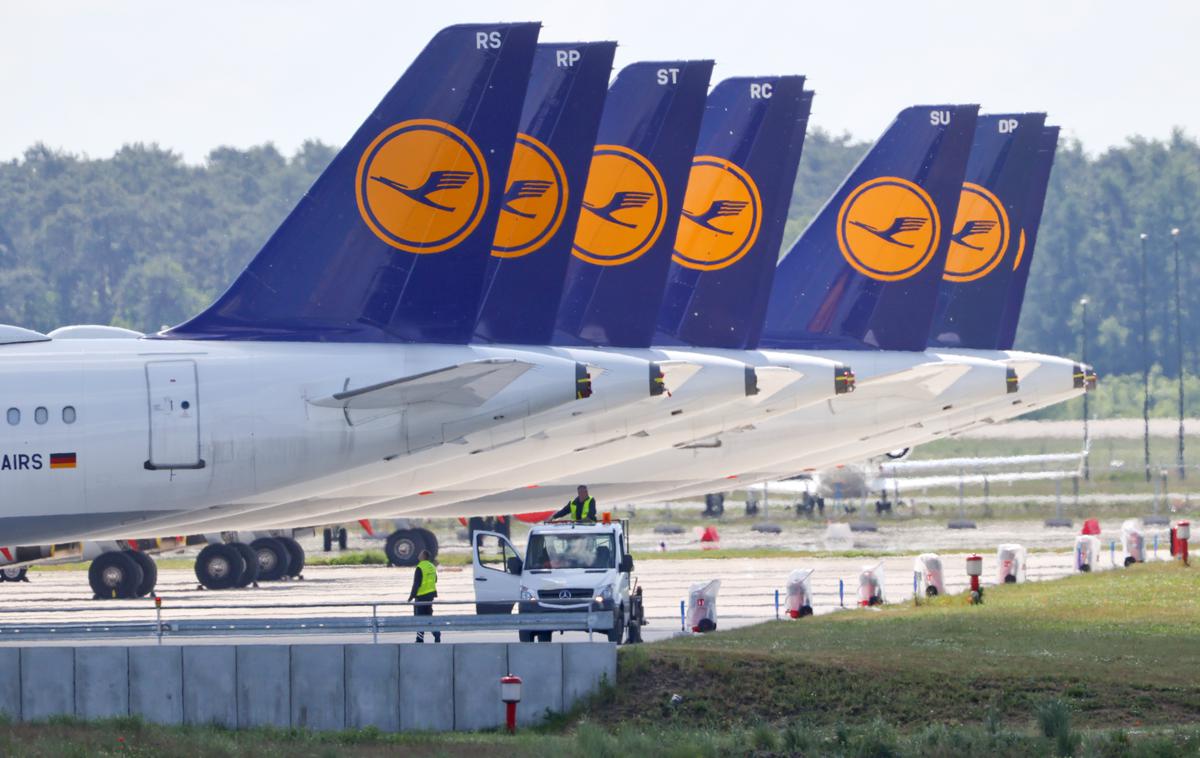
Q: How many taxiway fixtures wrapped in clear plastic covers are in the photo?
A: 7